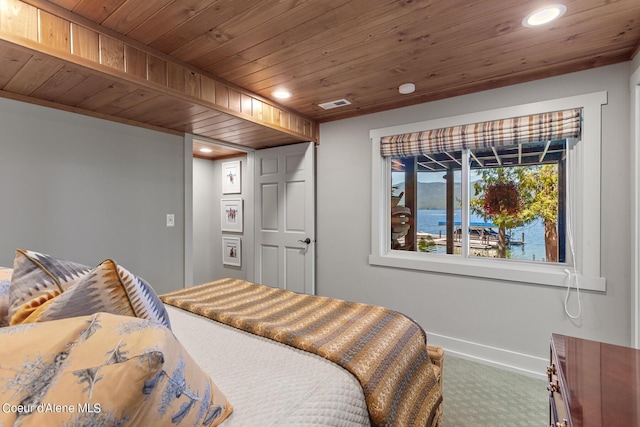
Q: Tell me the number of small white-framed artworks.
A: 3